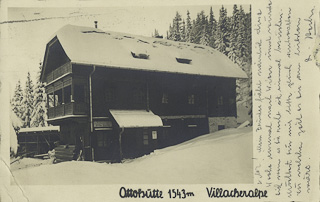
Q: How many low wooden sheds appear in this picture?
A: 1